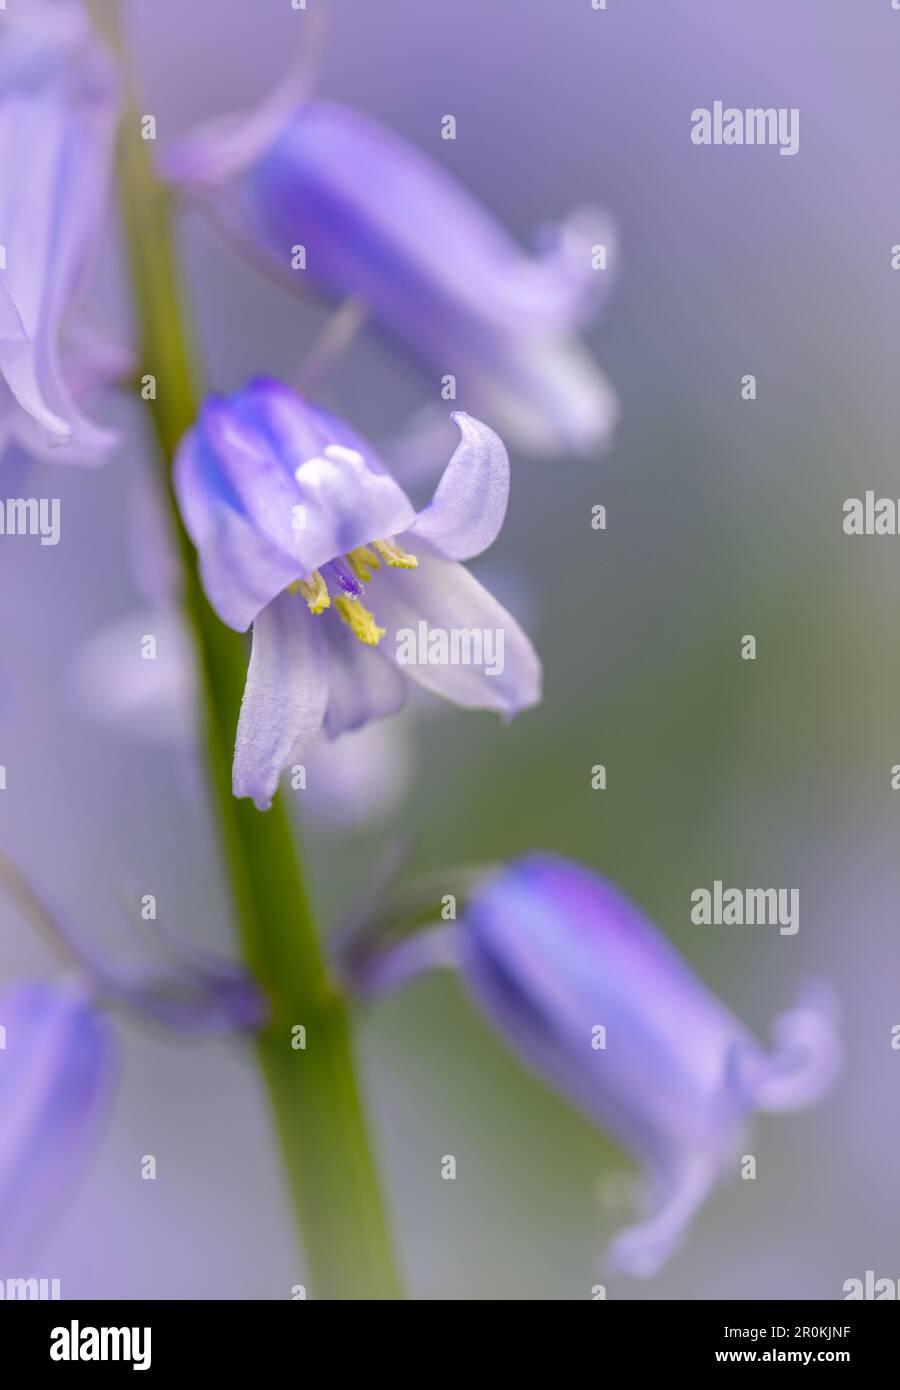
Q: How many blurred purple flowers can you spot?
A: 4